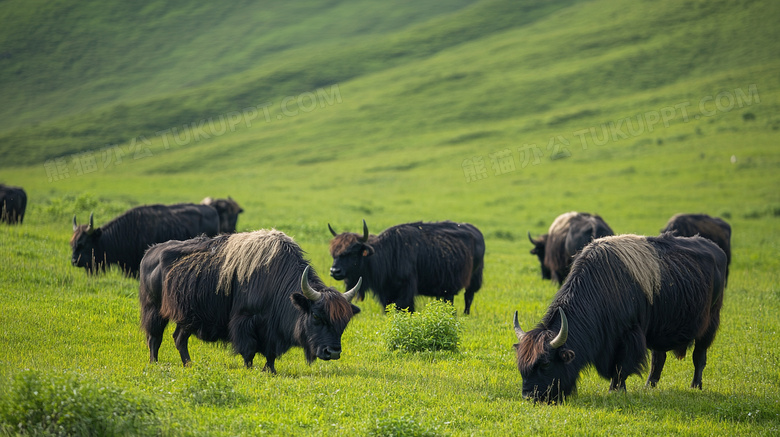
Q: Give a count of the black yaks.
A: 8